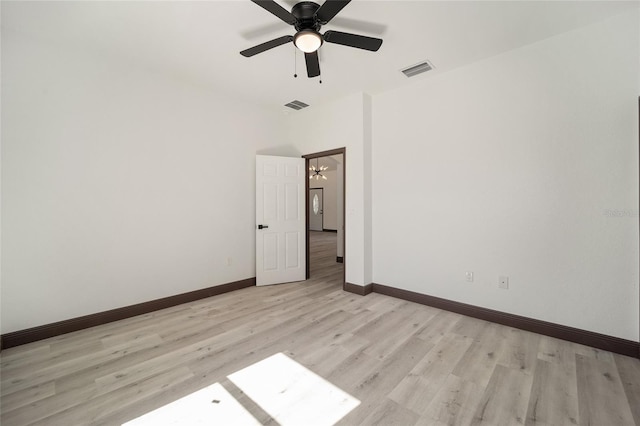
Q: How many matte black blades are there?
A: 5